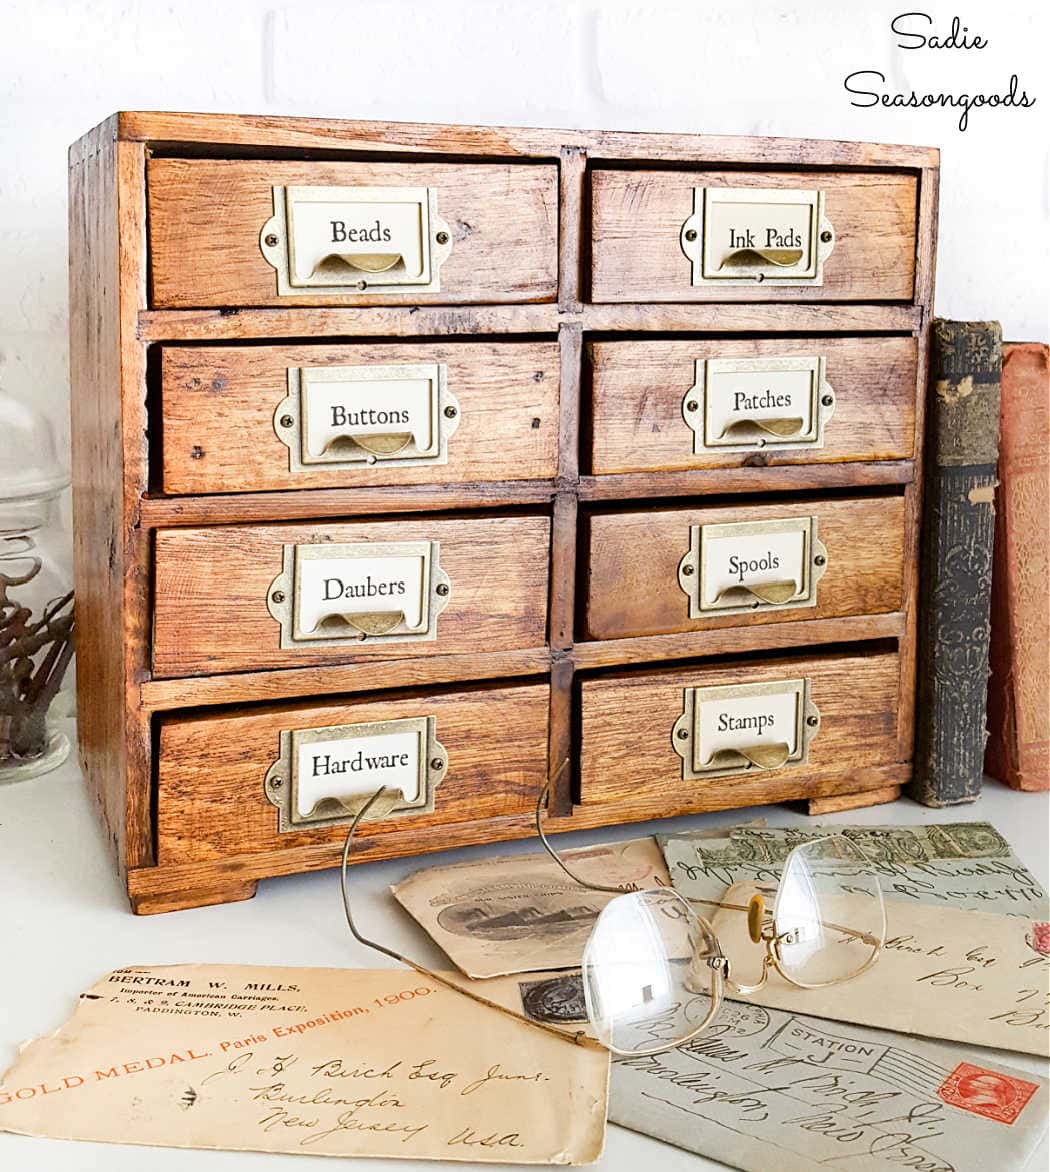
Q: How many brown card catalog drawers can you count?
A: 8